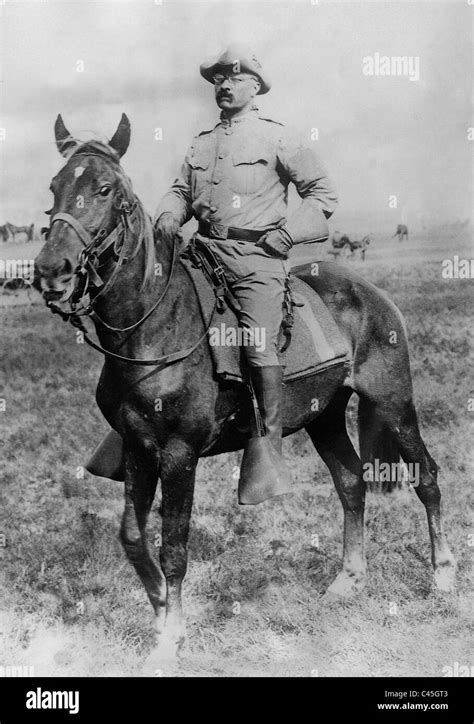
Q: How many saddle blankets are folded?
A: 1